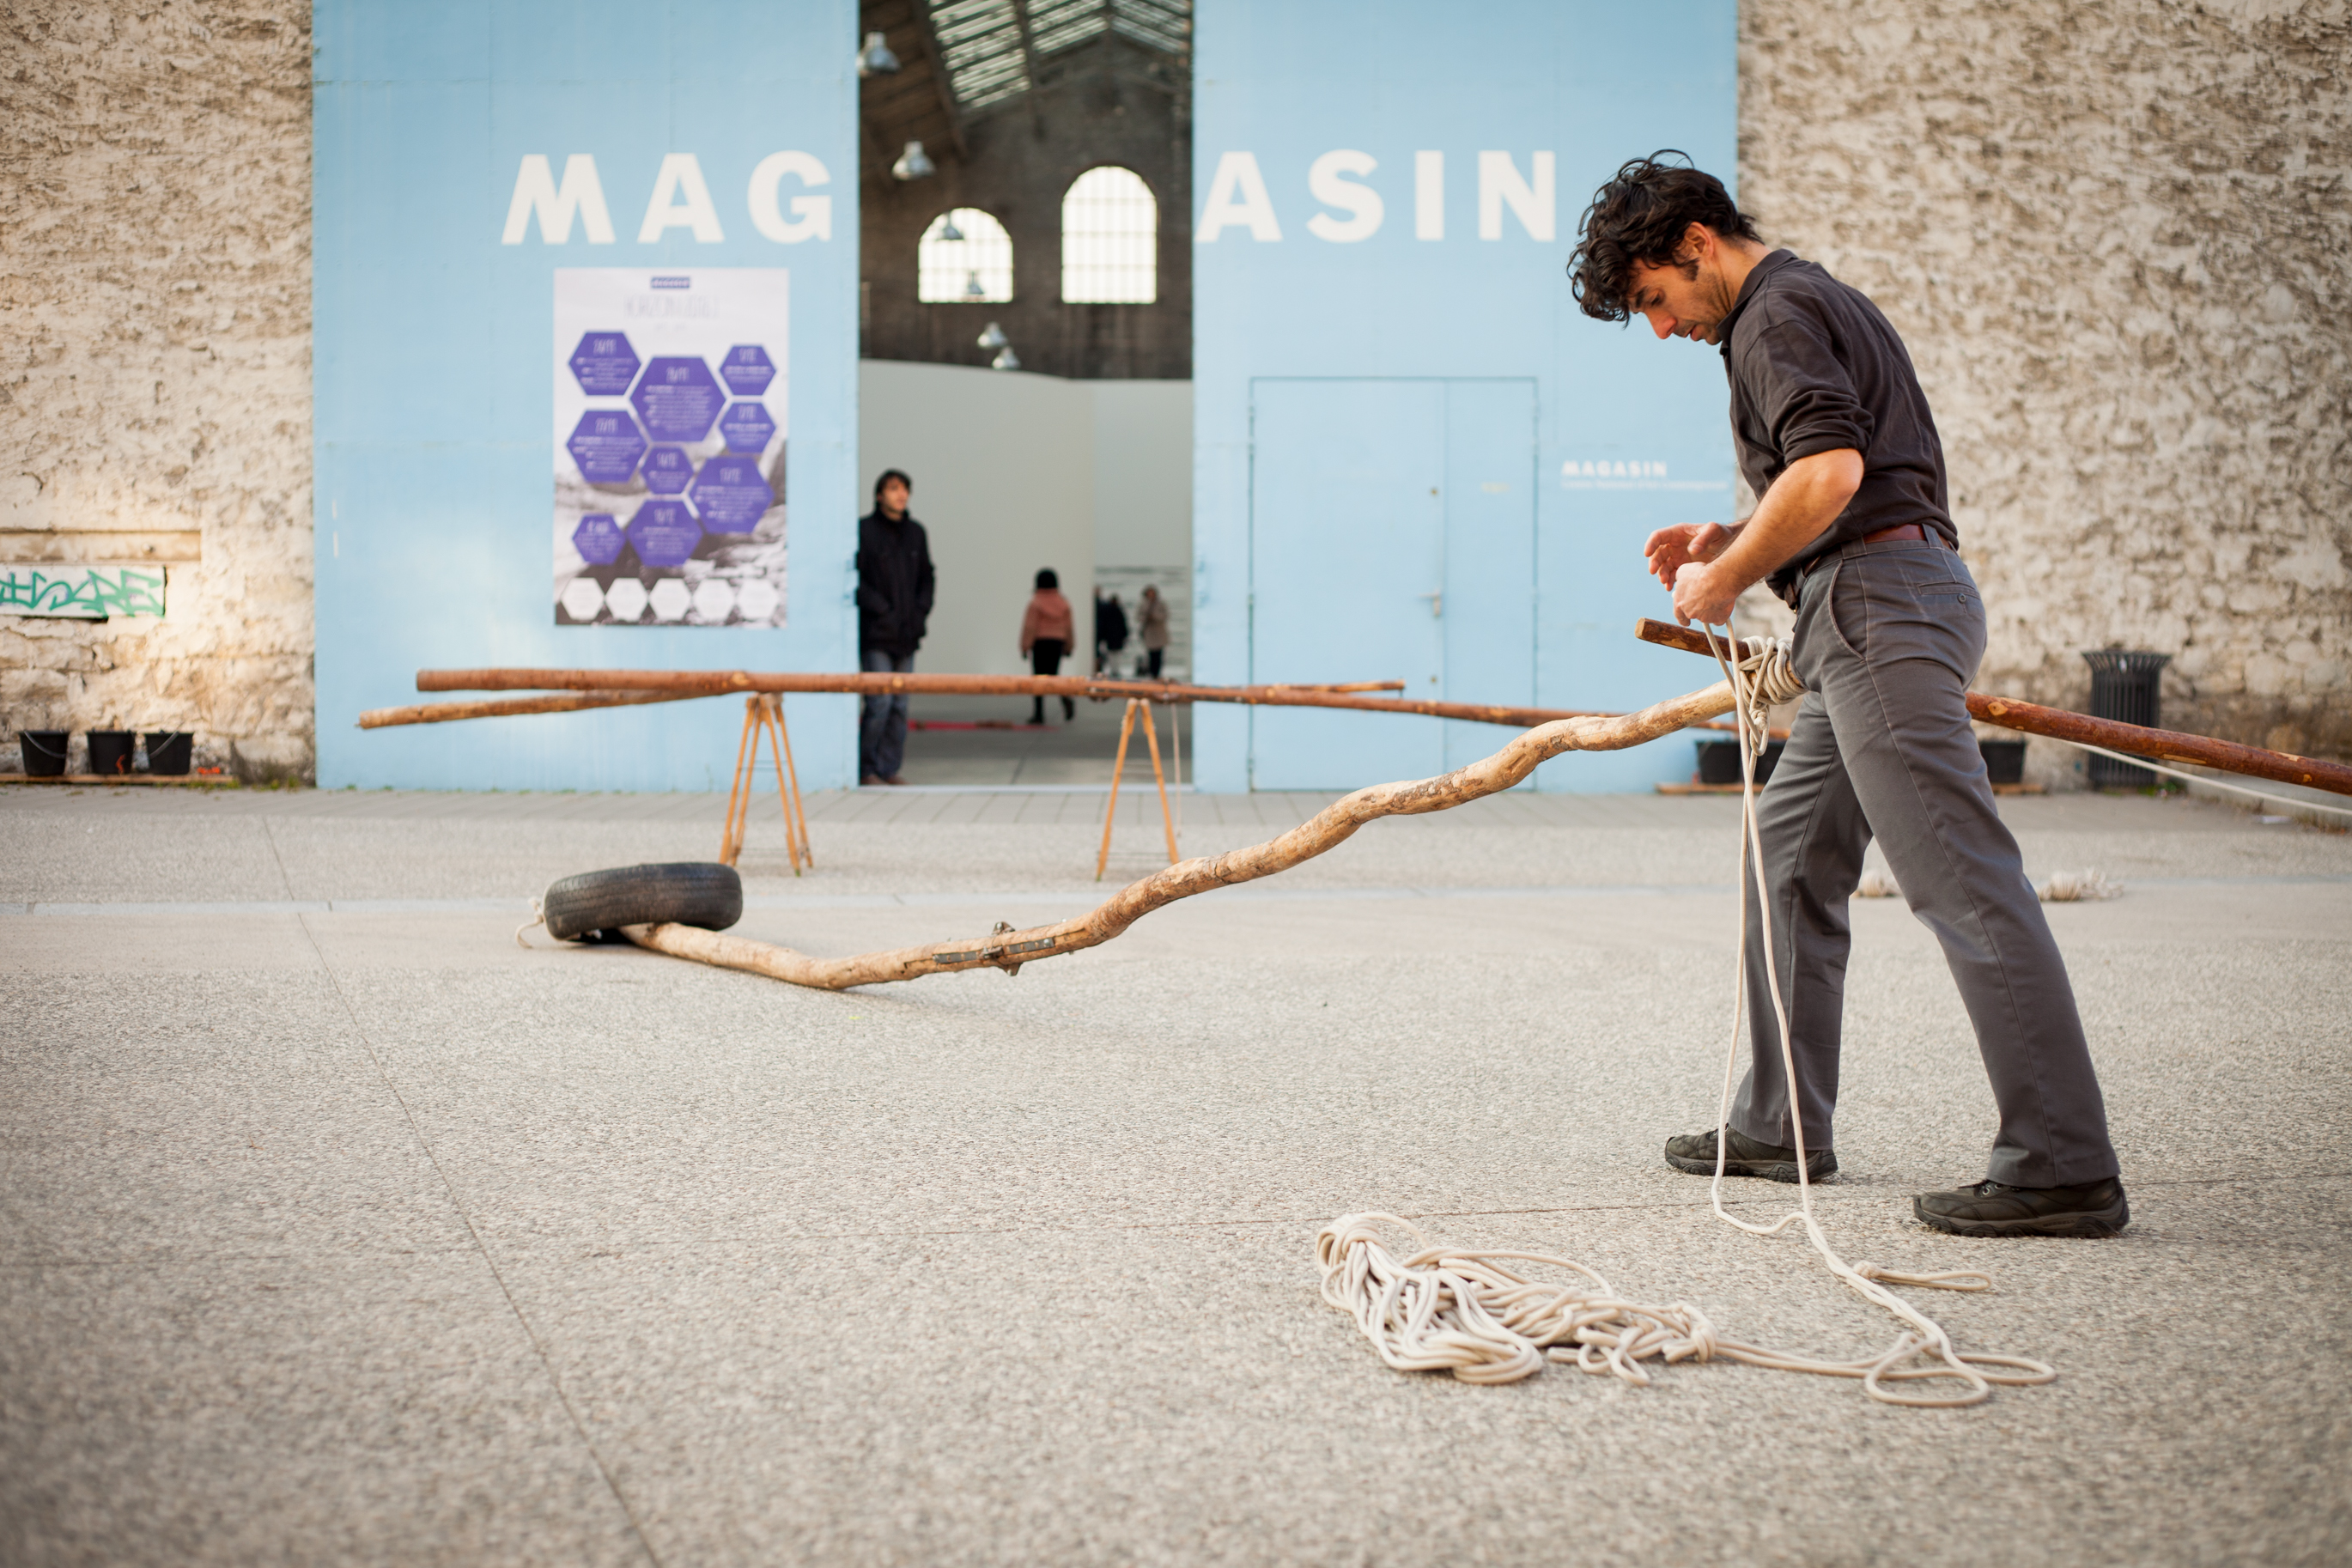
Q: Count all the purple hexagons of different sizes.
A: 9